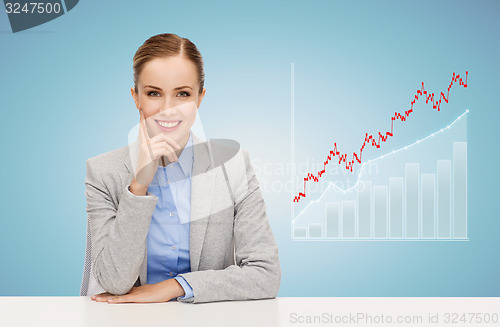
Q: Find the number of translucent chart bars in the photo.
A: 11